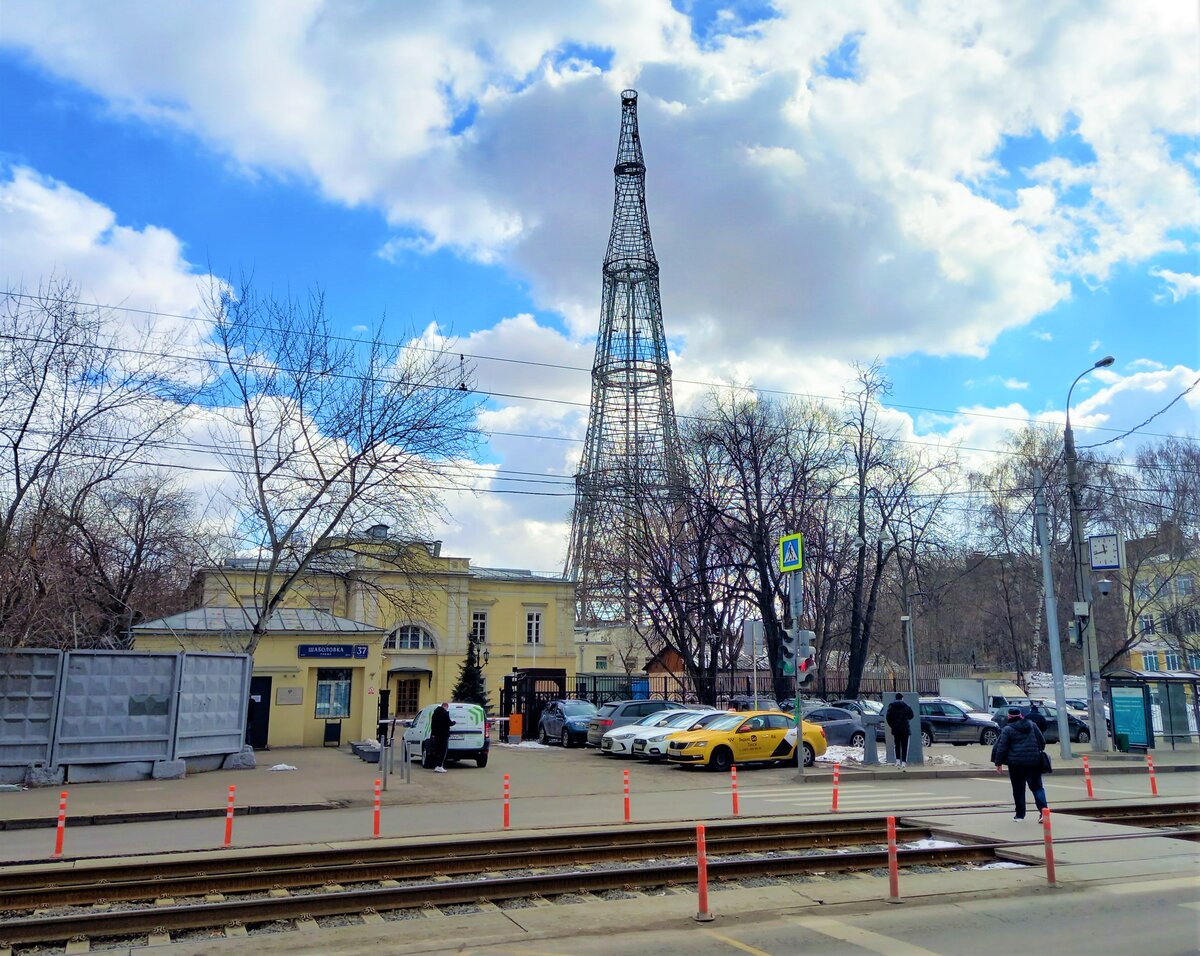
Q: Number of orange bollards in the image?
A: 12